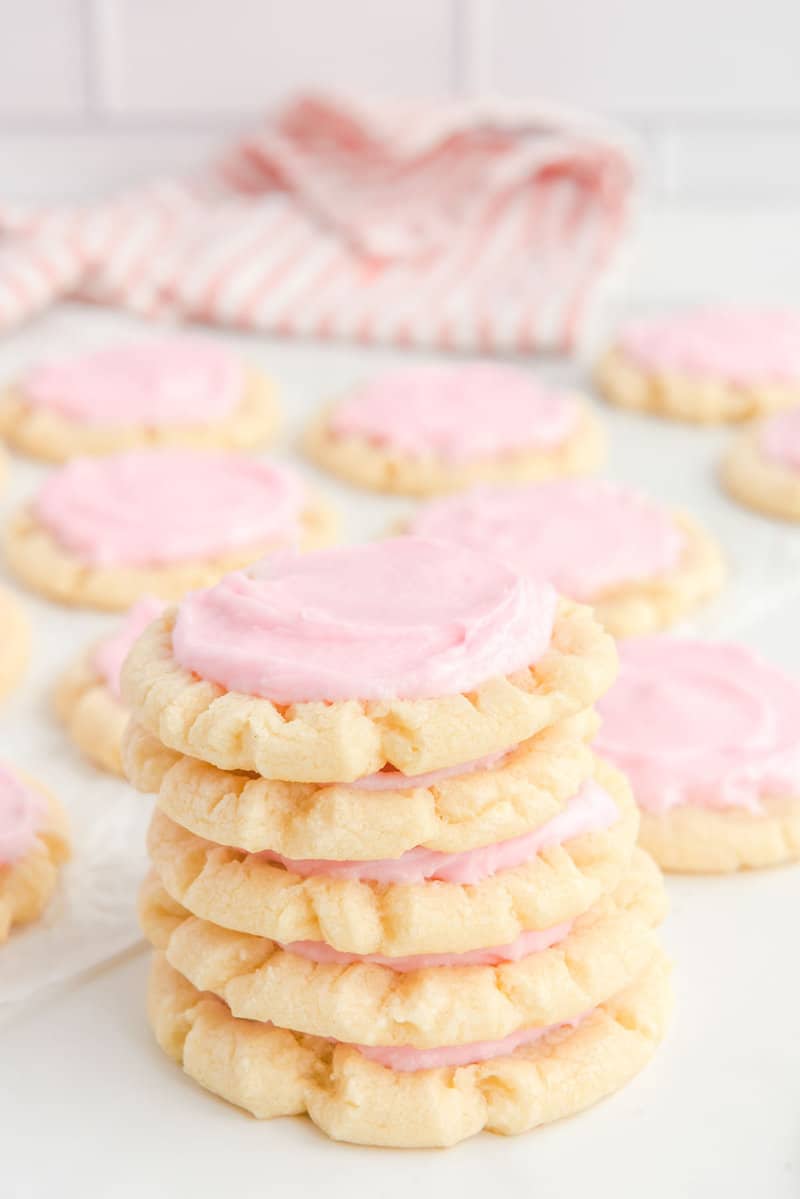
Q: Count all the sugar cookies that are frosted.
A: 14